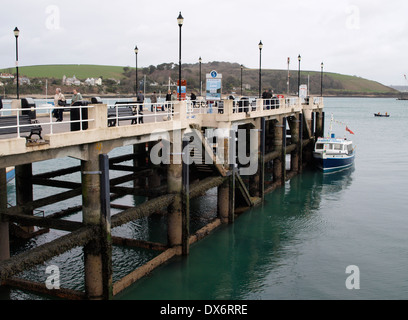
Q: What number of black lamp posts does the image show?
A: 8